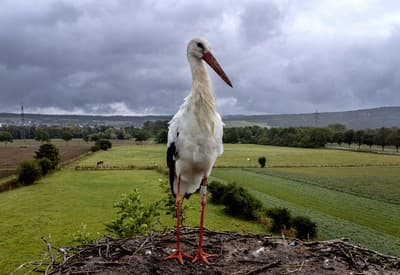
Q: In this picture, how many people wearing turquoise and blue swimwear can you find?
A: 0